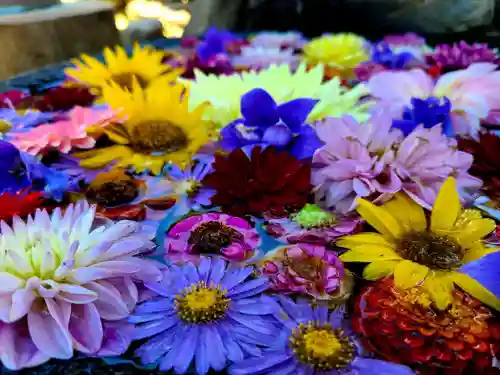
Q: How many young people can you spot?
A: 0